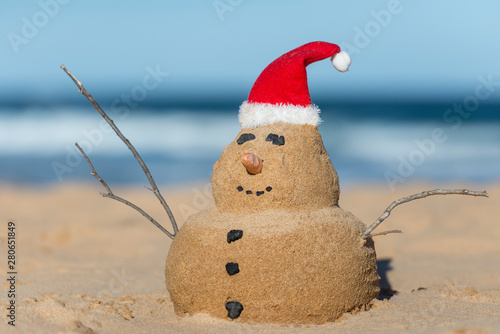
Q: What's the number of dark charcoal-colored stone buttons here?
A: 3